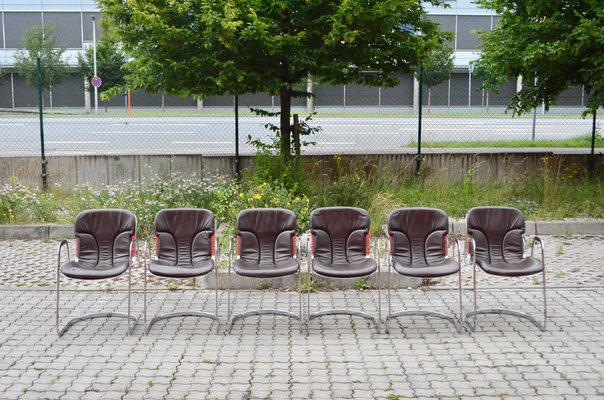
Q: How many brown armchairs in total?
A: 6